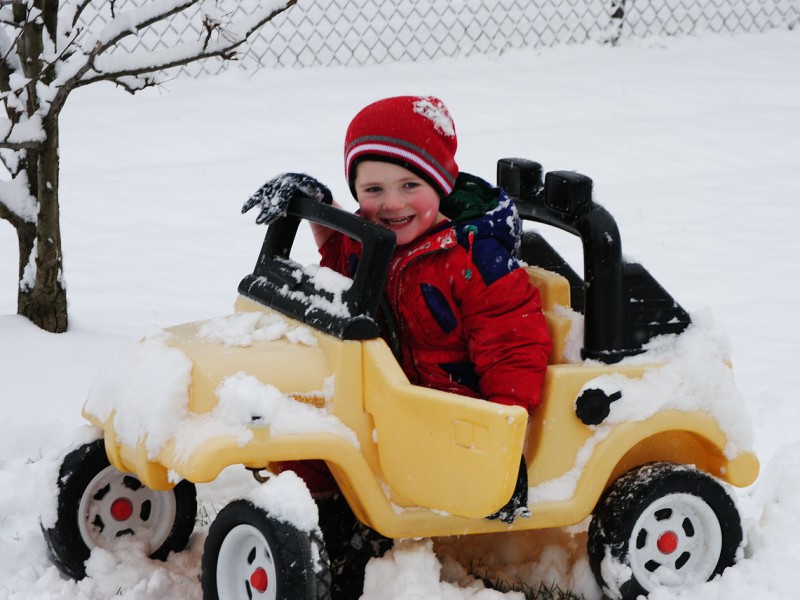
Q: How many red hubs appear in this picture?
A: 3